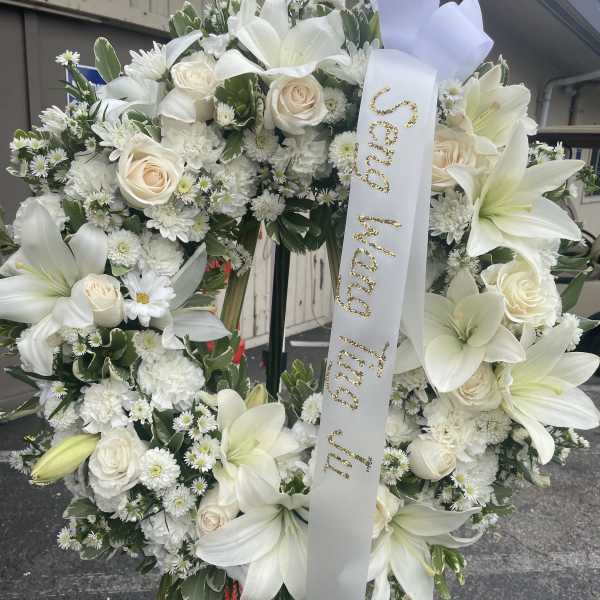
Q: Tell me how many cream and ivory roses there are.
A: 11